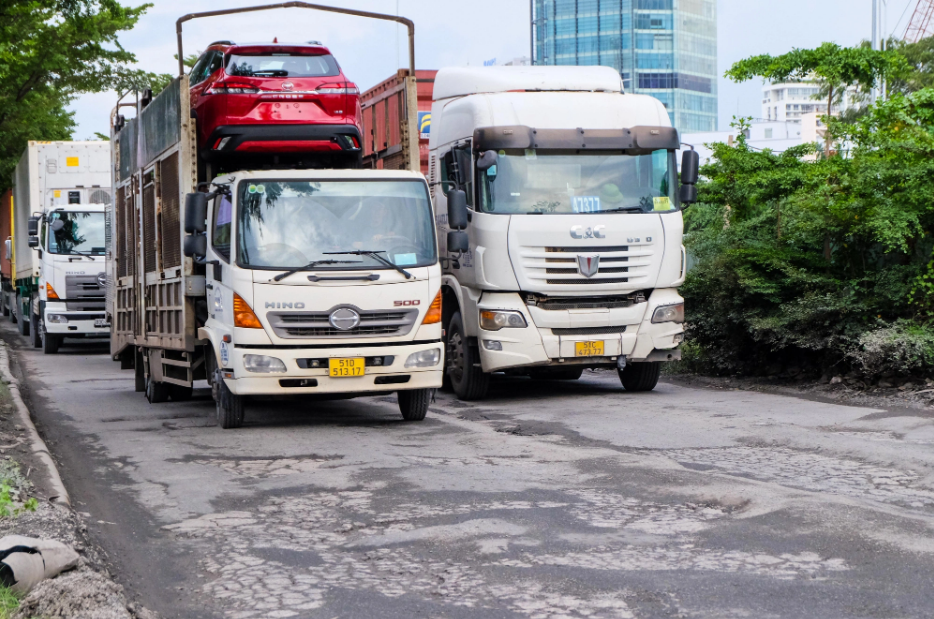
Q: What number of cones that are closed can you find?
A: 0